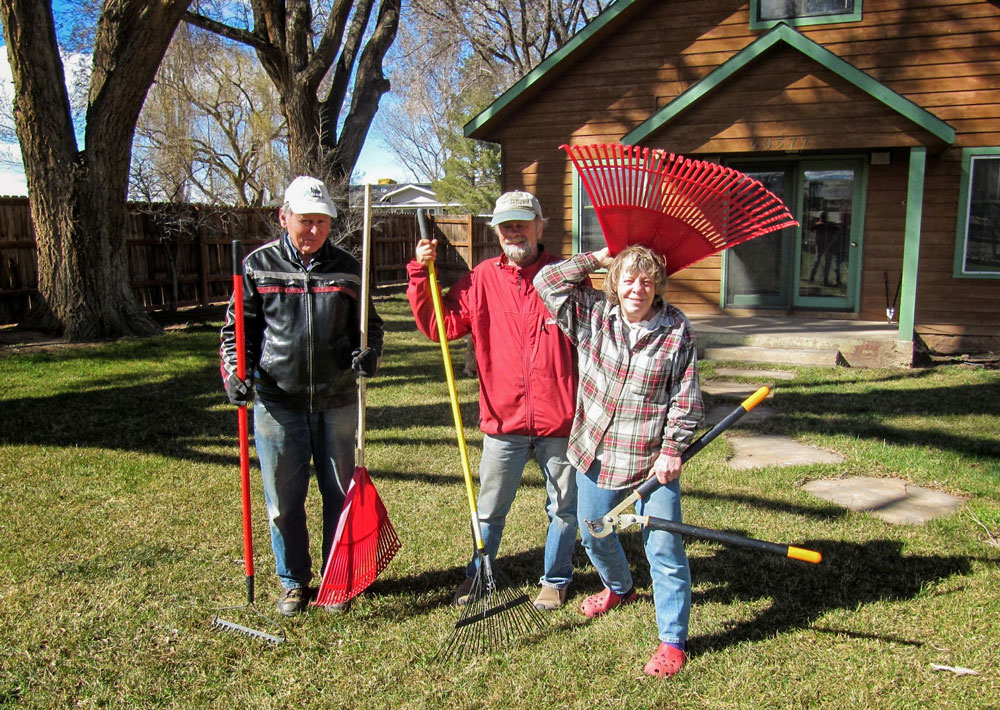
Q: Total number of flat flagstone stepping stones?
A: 5